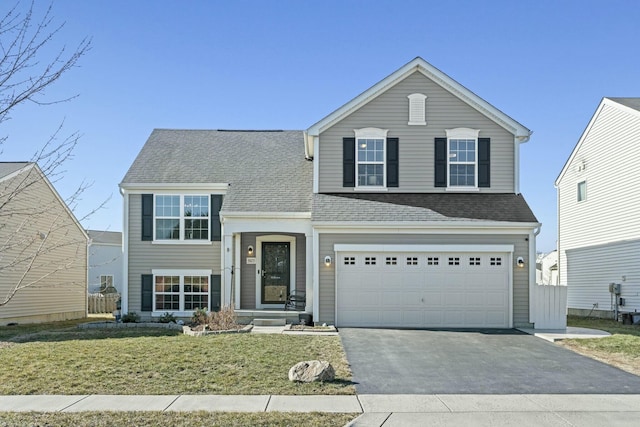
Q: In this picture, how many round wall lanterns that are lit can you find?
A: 3